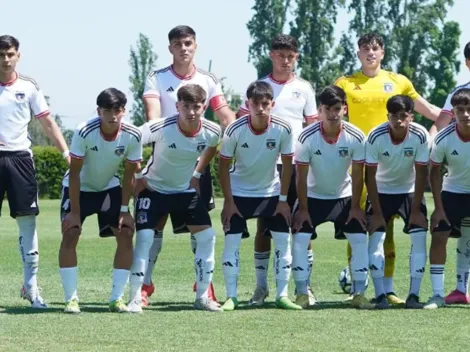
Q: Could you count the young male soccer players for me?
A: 11